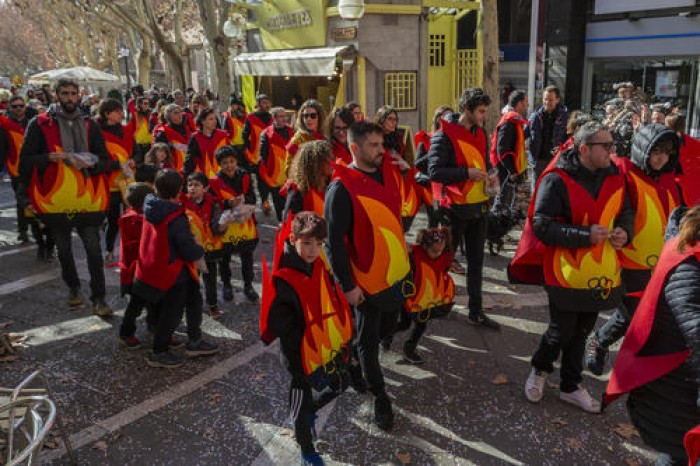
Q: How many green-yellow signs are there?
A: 1